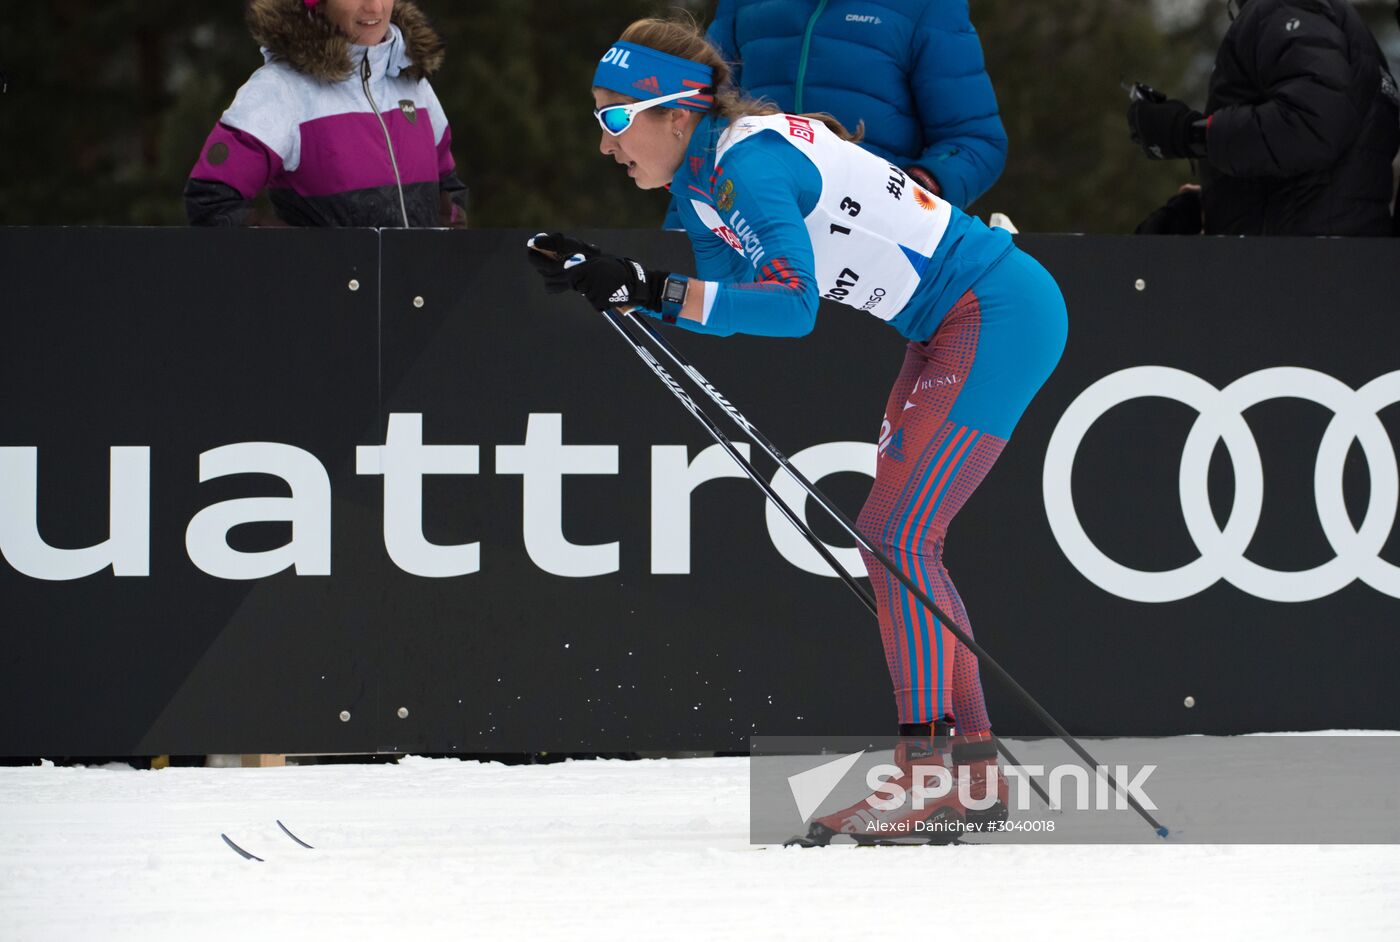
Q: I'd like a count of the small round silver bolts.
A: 6